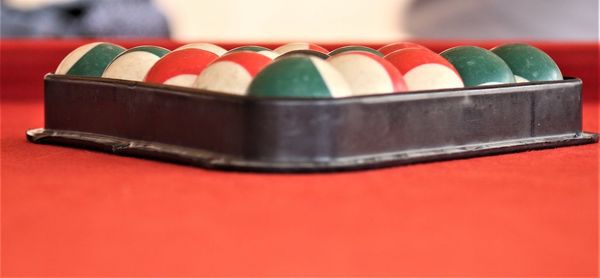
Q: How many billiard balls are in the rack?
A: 15